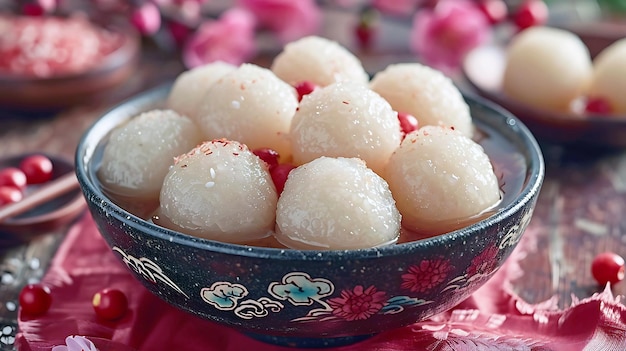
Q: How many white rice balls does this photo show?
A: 11